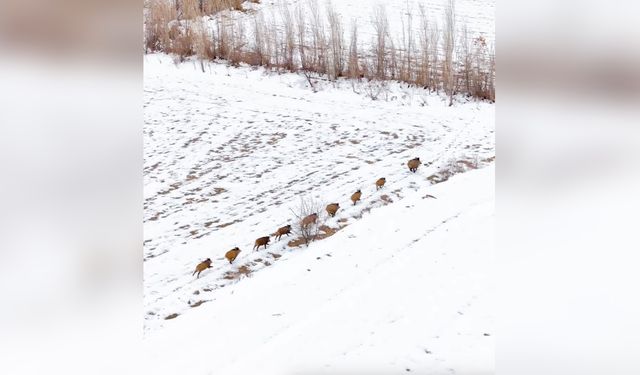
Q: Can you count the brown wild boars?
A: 9